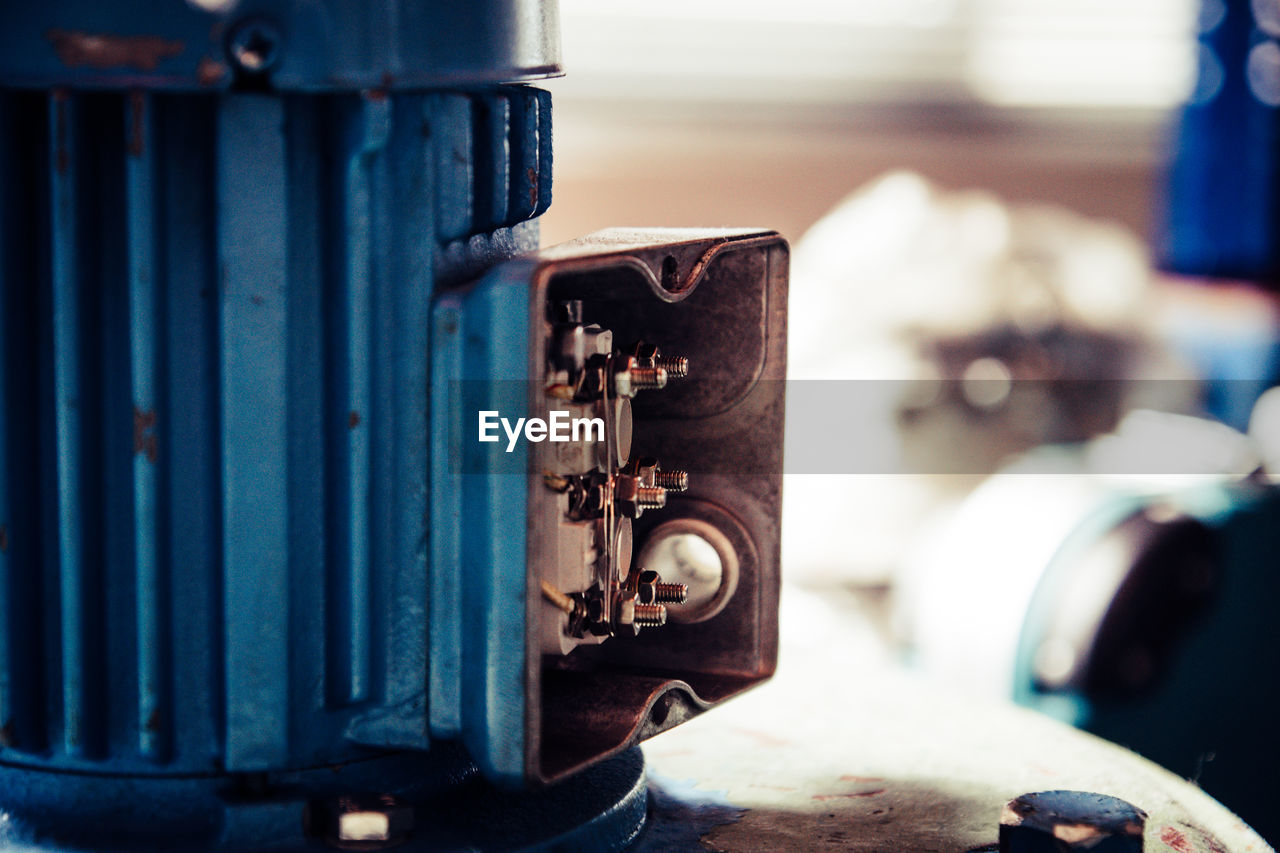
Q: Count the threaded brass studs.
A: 6